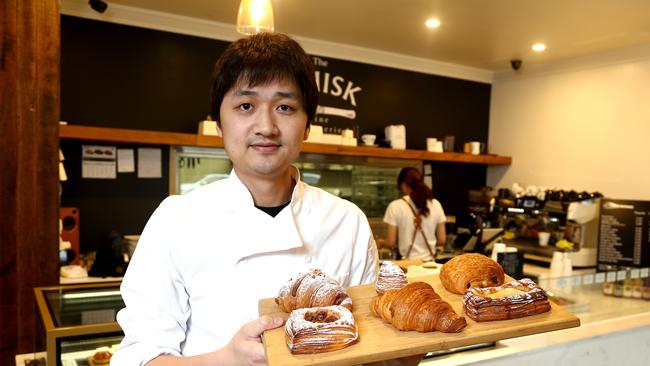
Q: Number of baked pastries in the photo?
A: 6